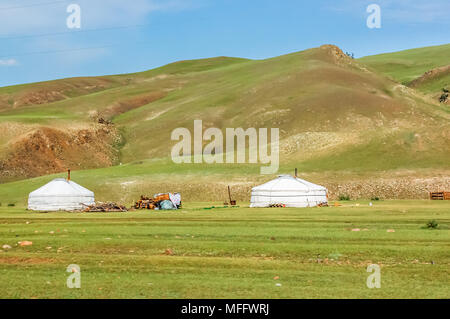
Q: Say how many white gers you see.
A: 2